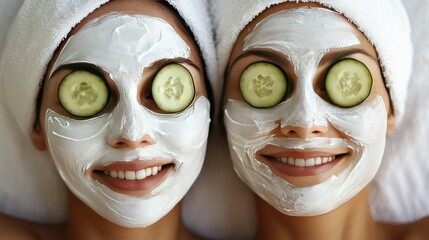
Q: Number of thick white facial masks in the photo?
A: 2